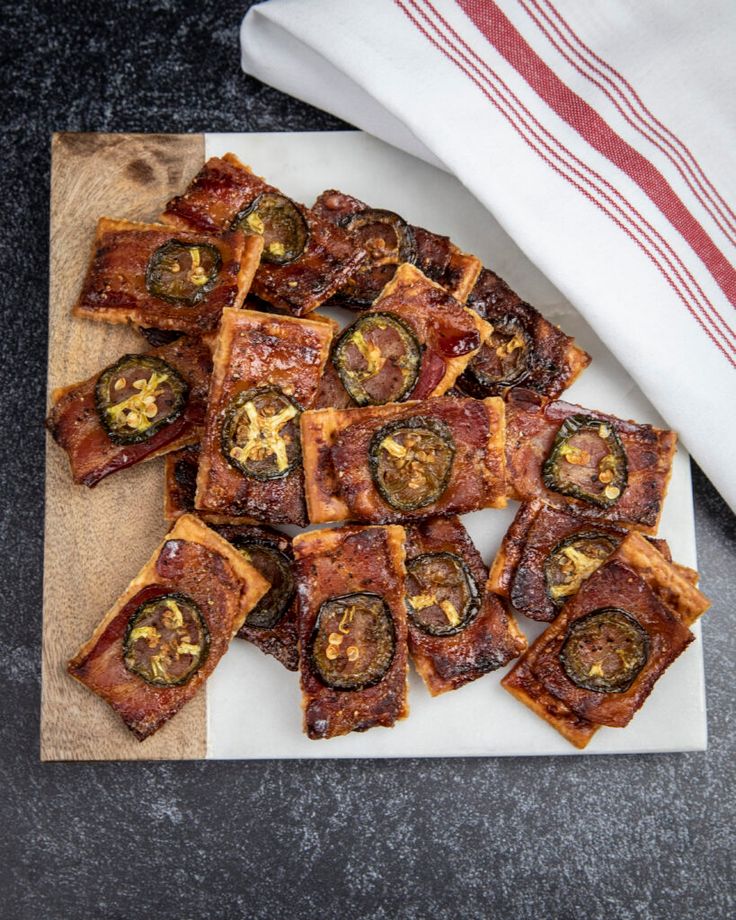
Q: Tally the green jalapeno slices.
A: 15